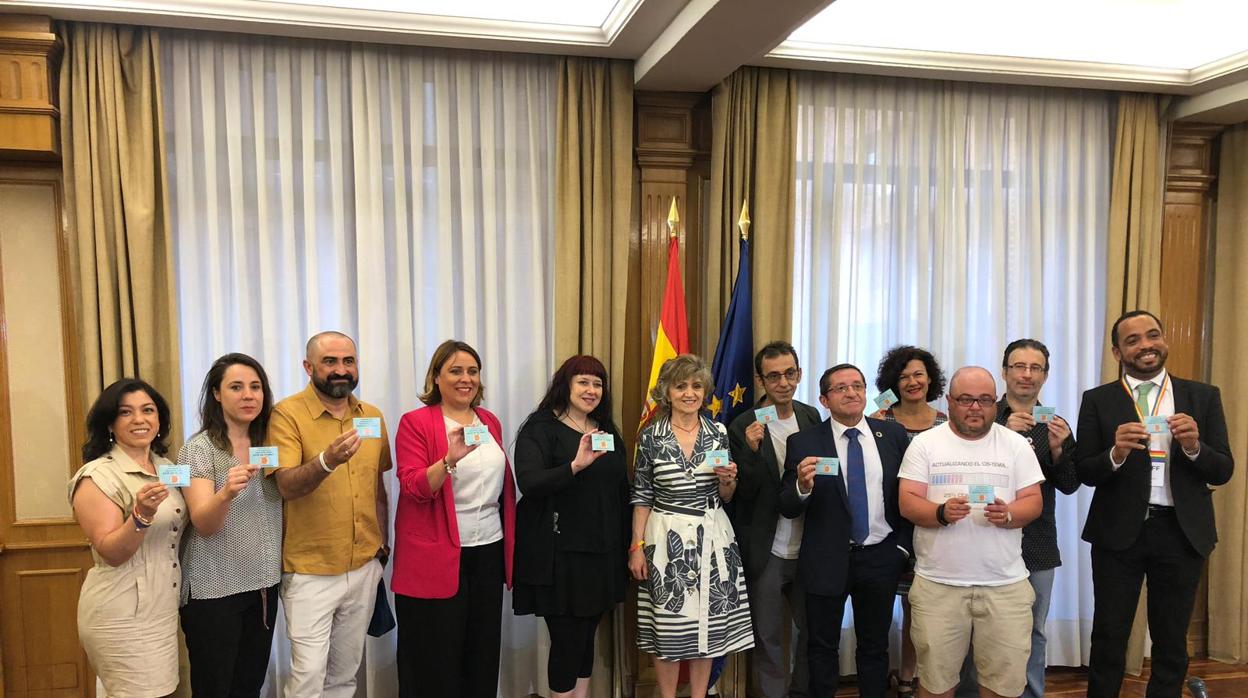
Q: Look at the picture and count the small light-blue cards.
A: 12